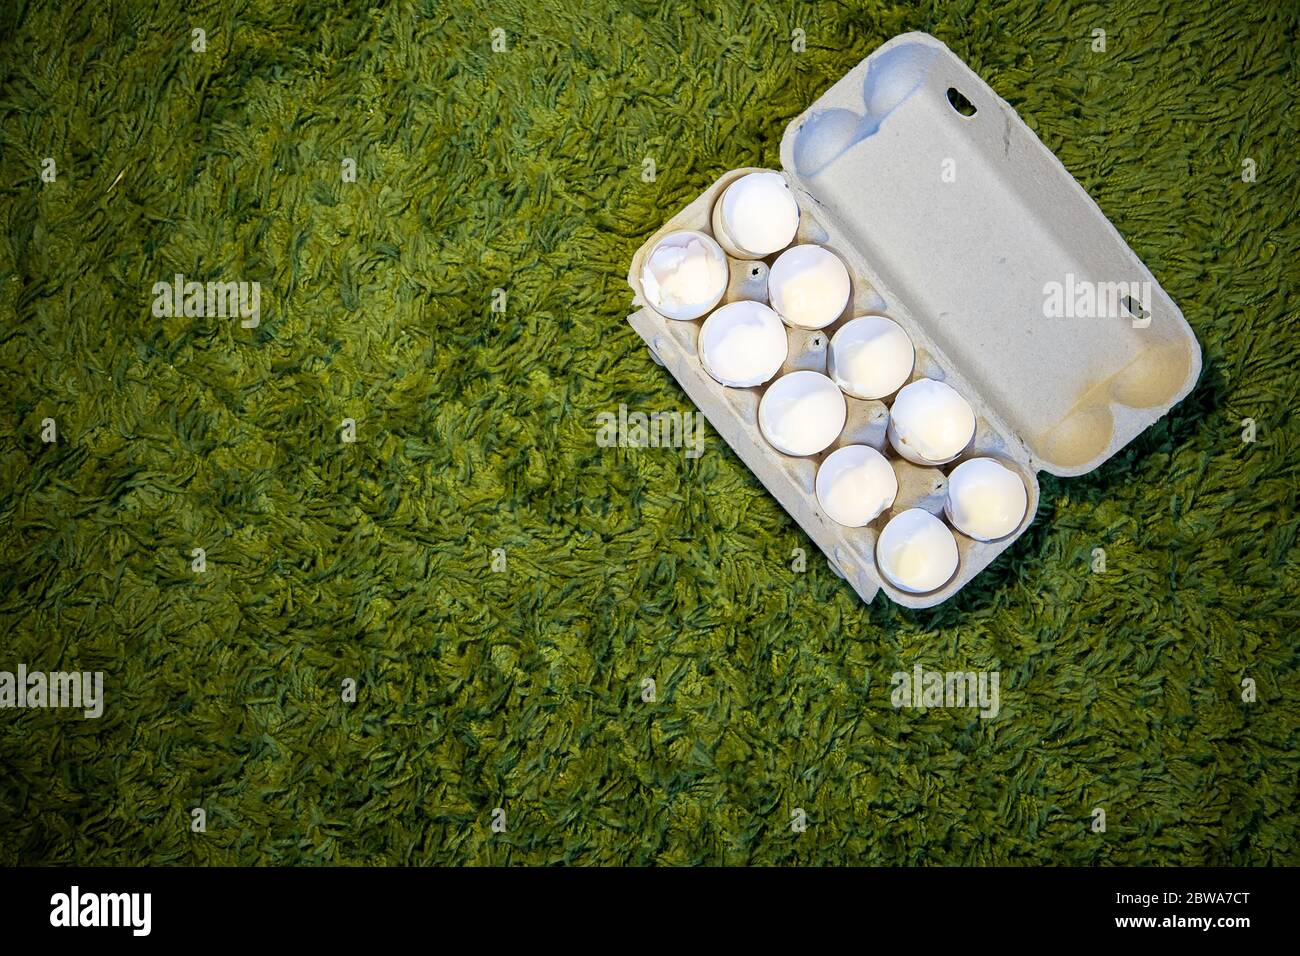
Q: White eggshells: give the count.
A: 10